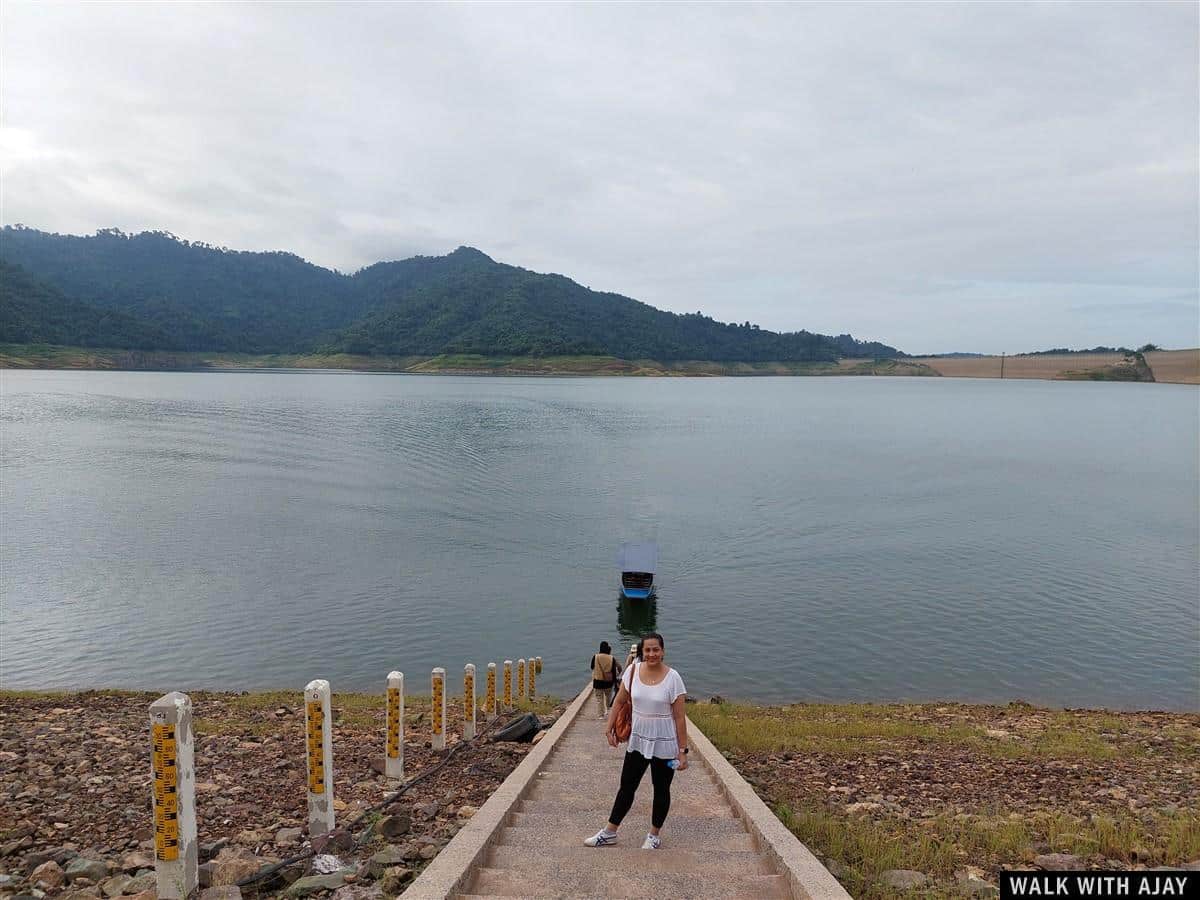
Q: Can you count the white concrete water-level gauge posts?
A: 10